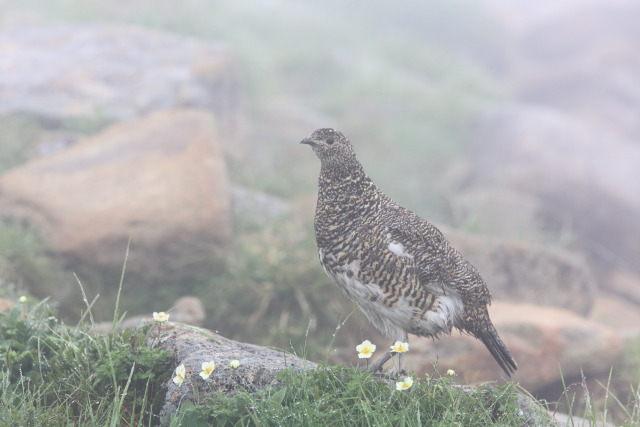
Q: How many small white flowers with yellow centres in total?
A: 6